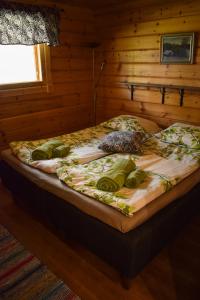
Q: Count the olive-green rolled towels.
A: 4